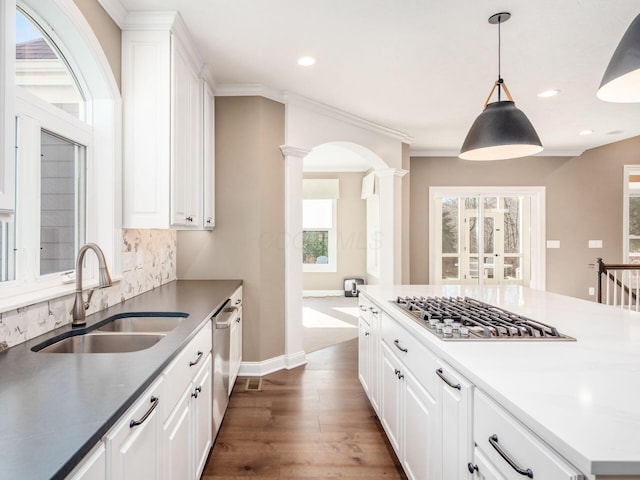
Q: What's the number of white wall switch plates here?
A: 2